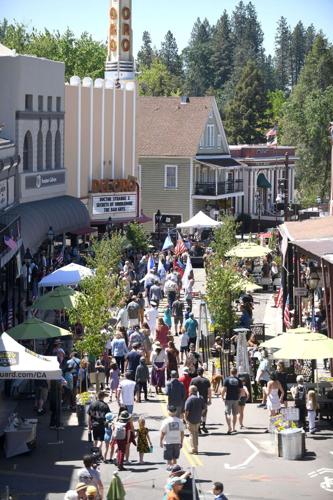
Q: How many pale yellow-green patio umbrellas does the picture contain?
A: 4